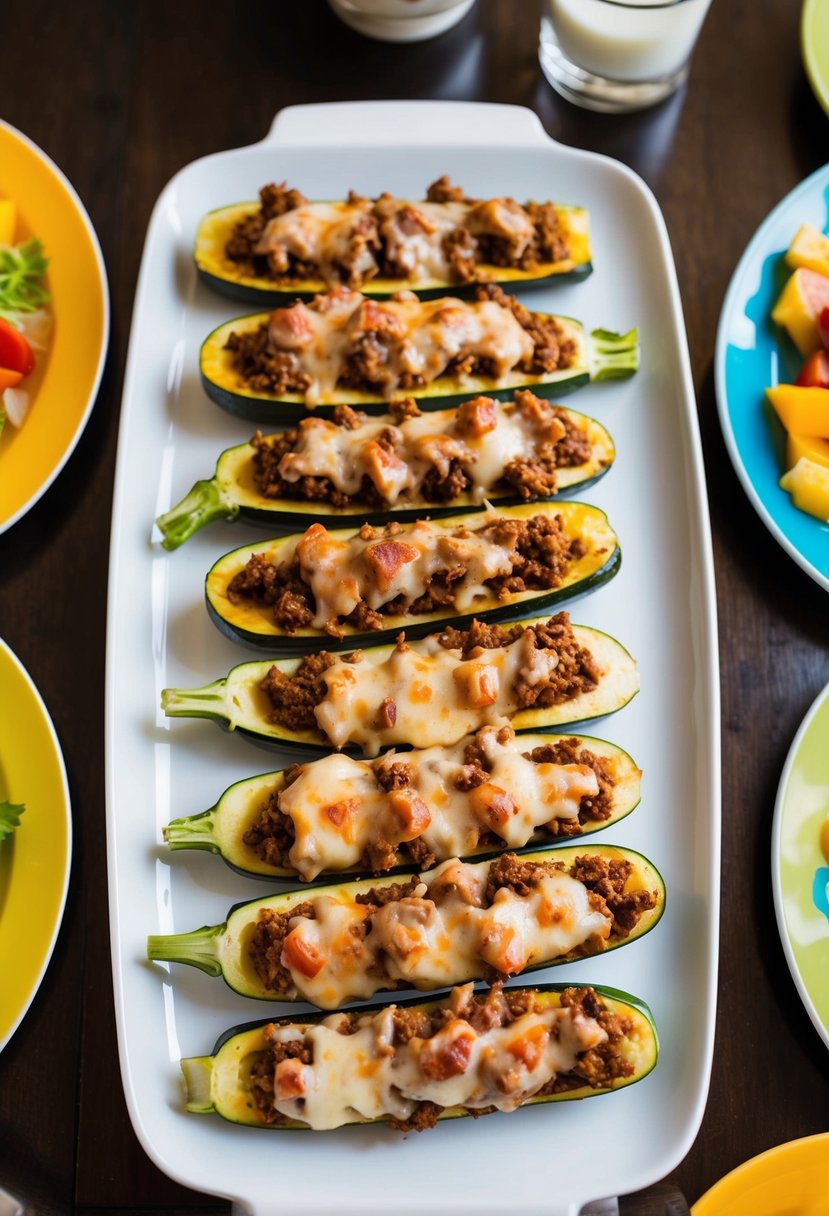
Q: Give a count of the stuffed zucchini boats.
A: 8